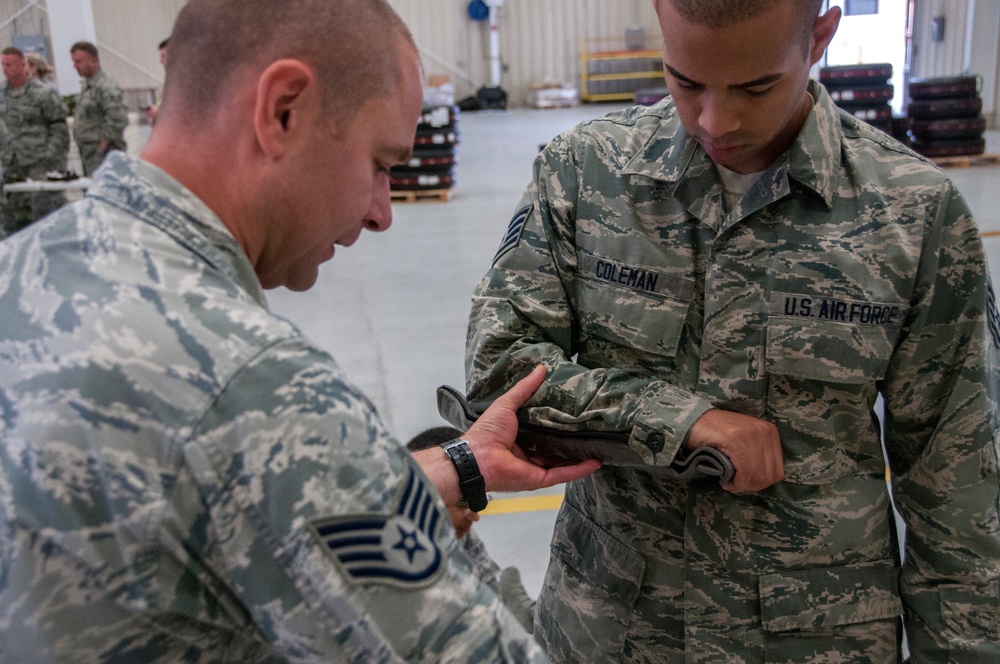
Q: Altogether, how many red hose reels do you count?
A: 0